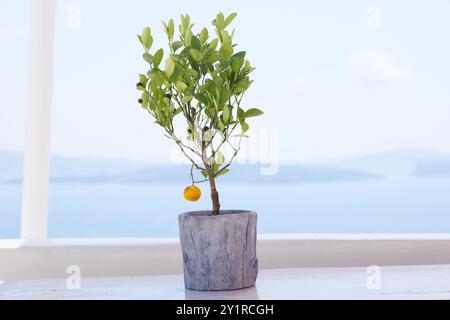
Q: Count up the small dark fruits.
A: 5